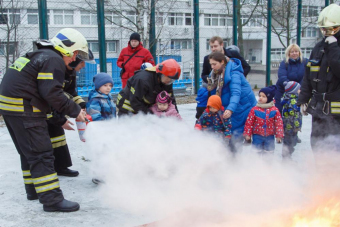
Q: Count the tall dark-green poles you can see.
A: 8